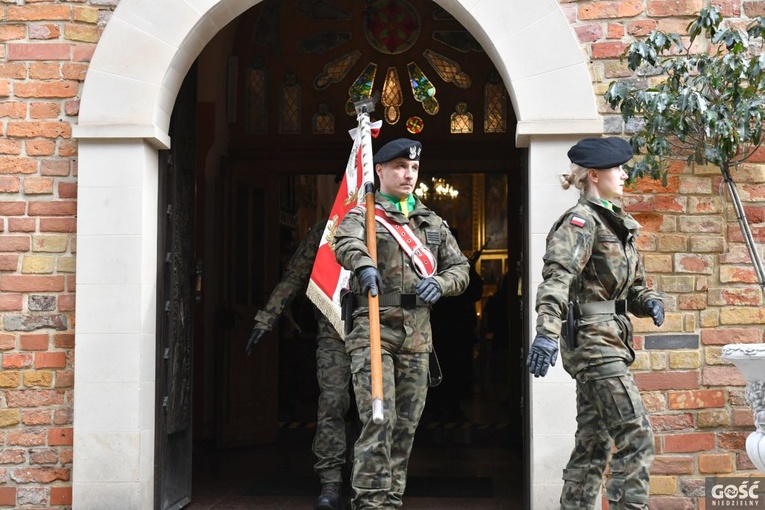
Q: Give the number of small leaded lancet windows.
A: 5